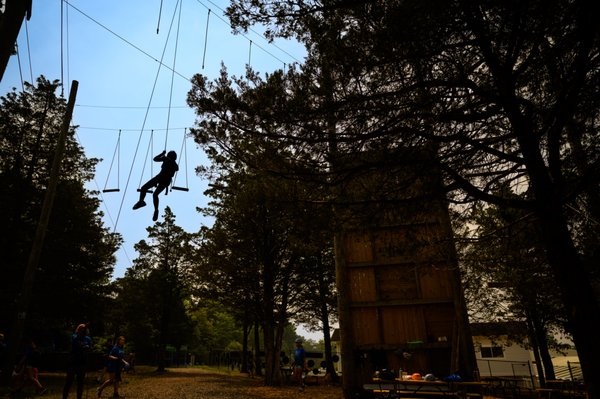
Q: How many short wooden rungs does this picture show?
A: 3